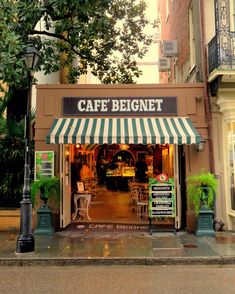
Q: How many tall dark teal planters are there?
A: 2